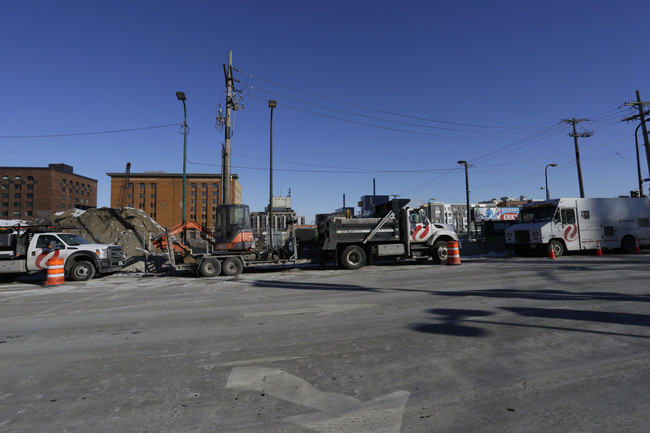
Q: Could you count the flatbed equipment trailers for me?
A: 1